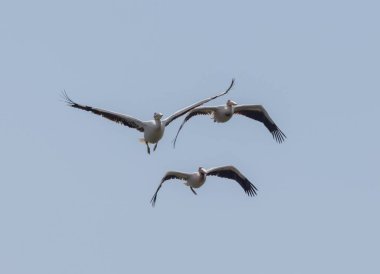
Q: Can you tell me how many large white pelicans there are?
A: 3